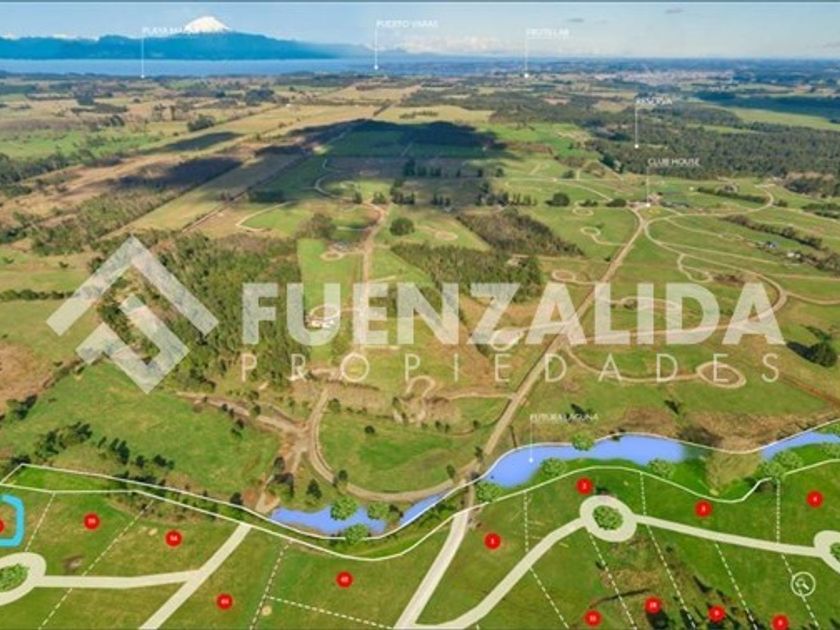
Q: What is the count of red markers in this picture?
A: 13